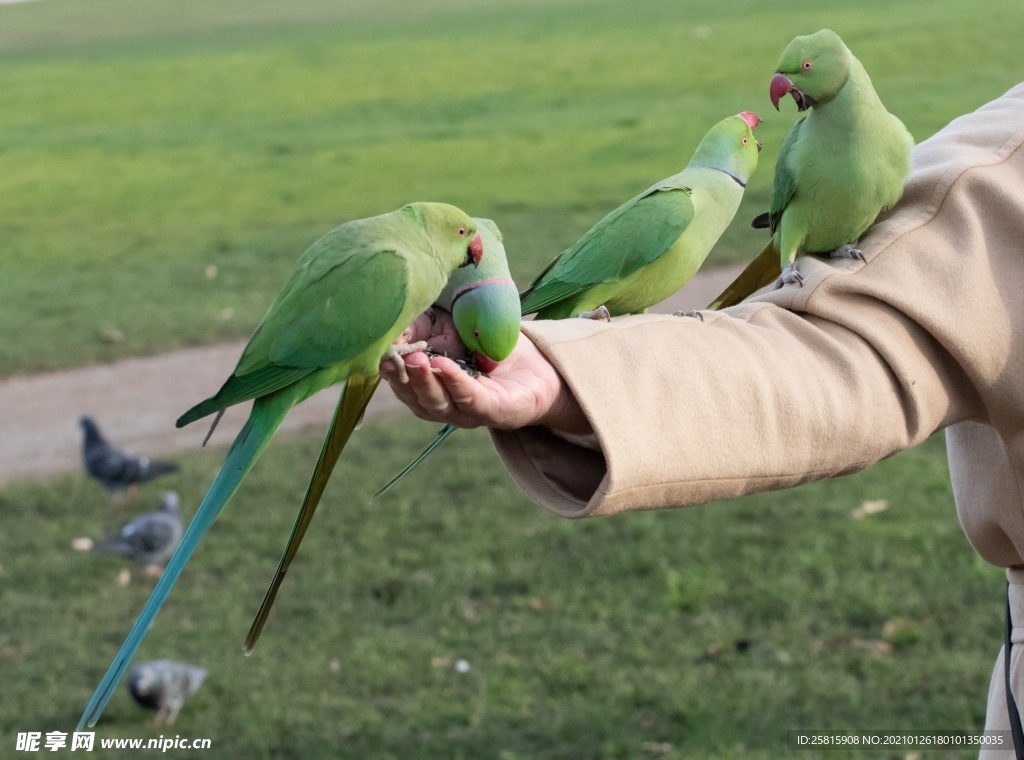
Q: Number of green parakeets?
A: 4